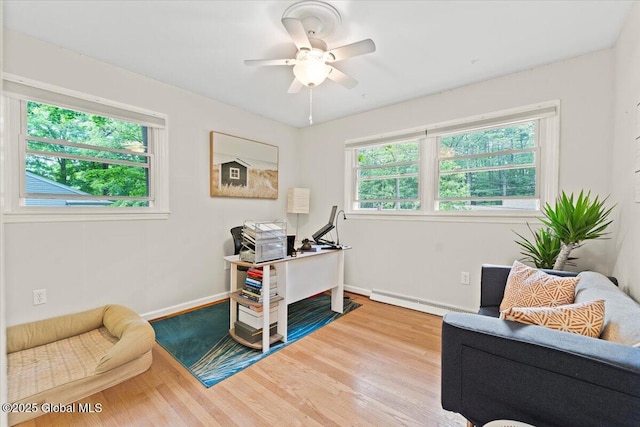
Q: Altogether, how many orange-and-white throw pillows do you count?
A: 2